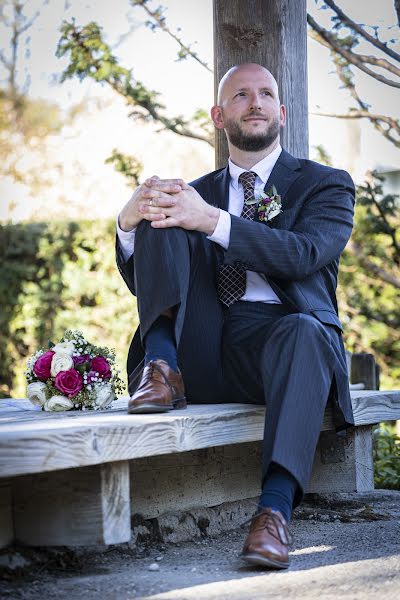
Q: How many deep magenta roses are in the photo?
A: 3